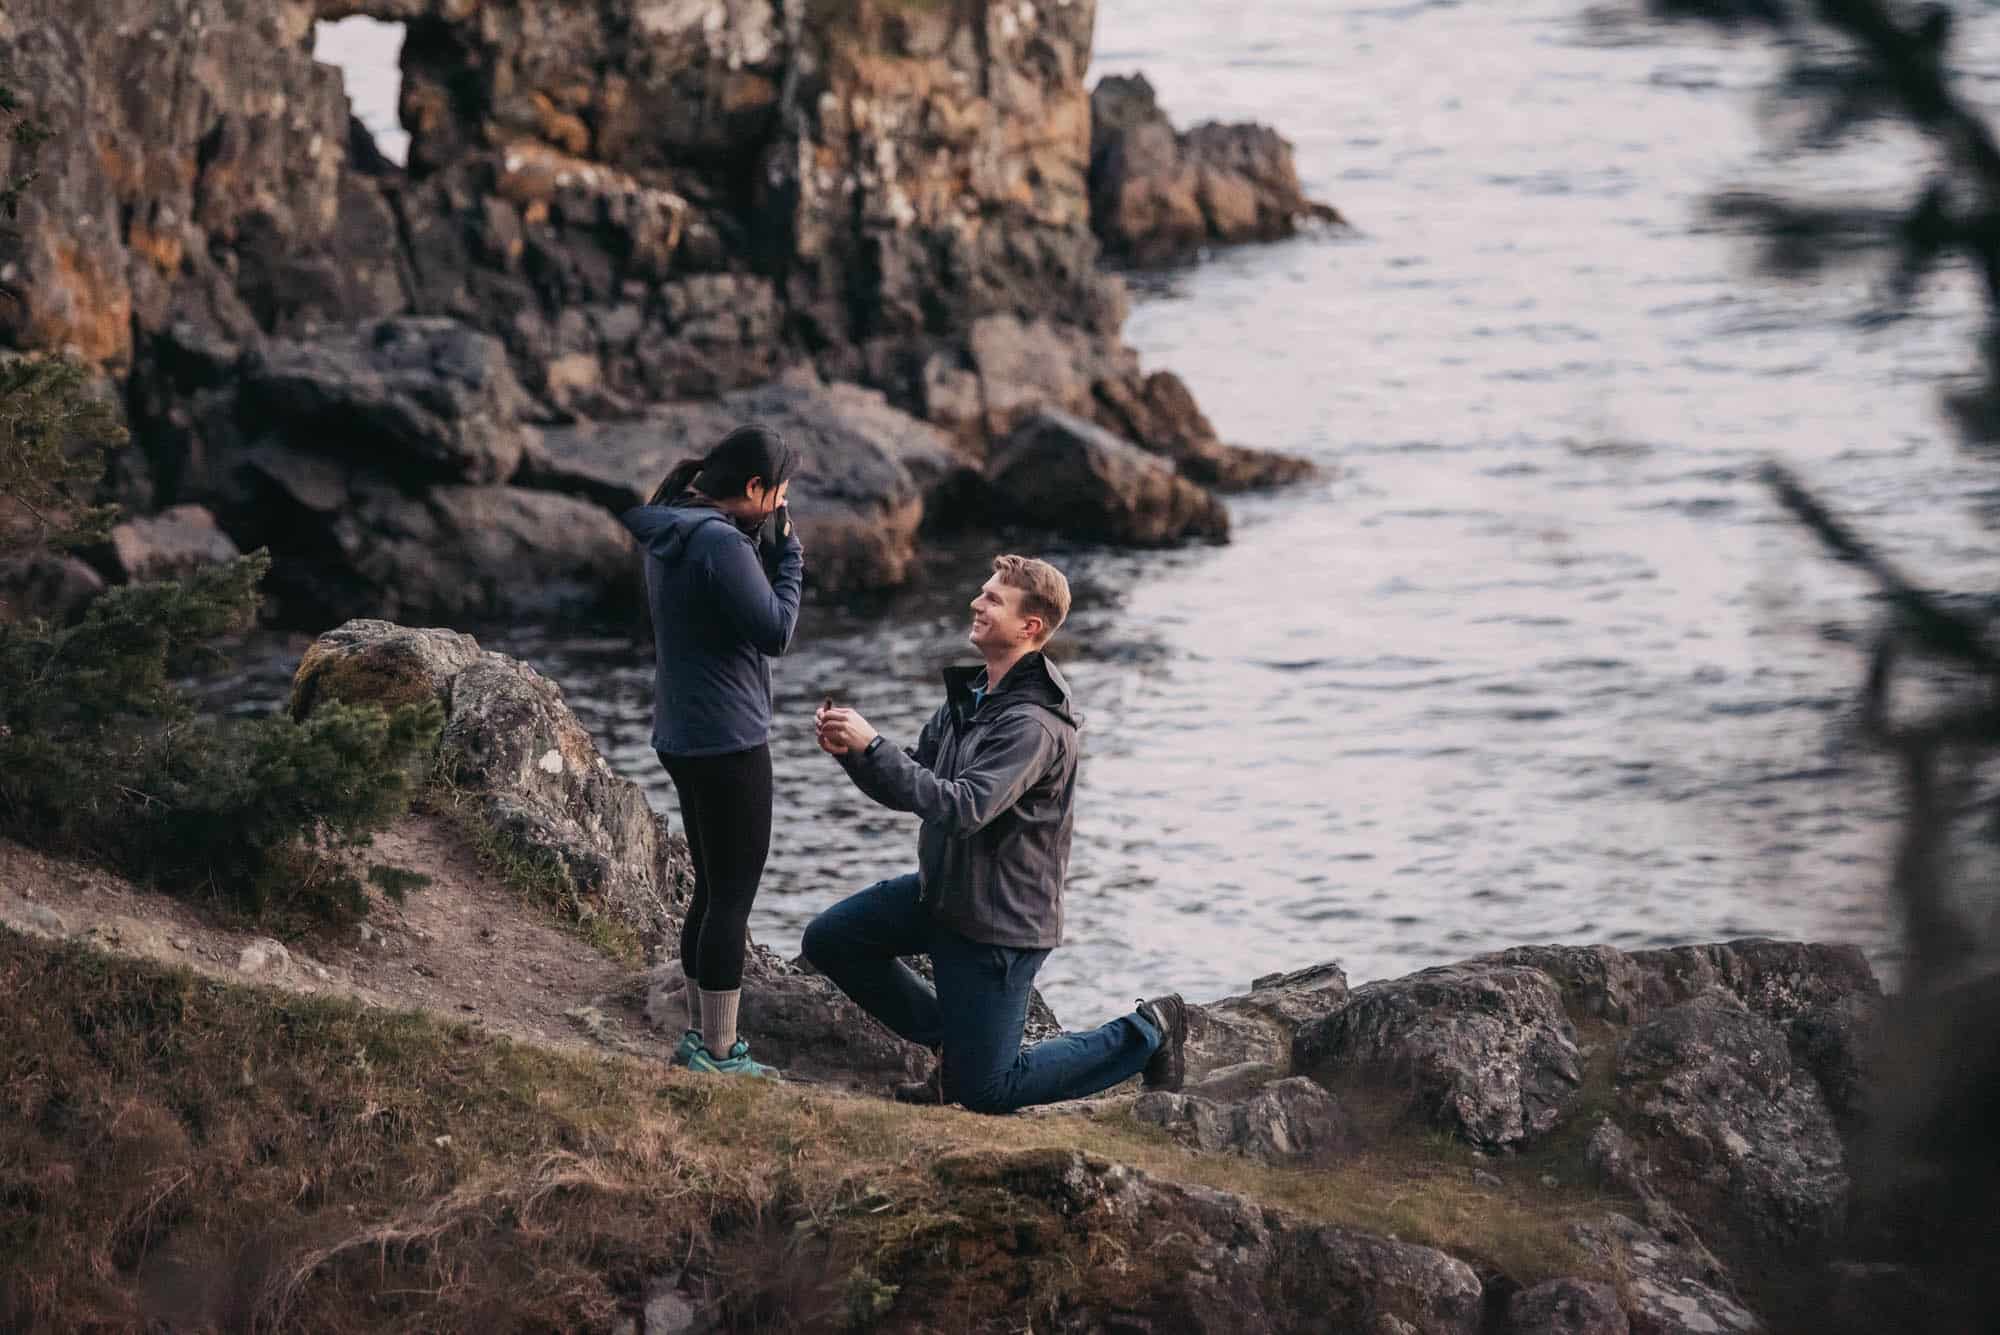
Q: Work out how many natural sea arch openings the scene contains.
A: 1